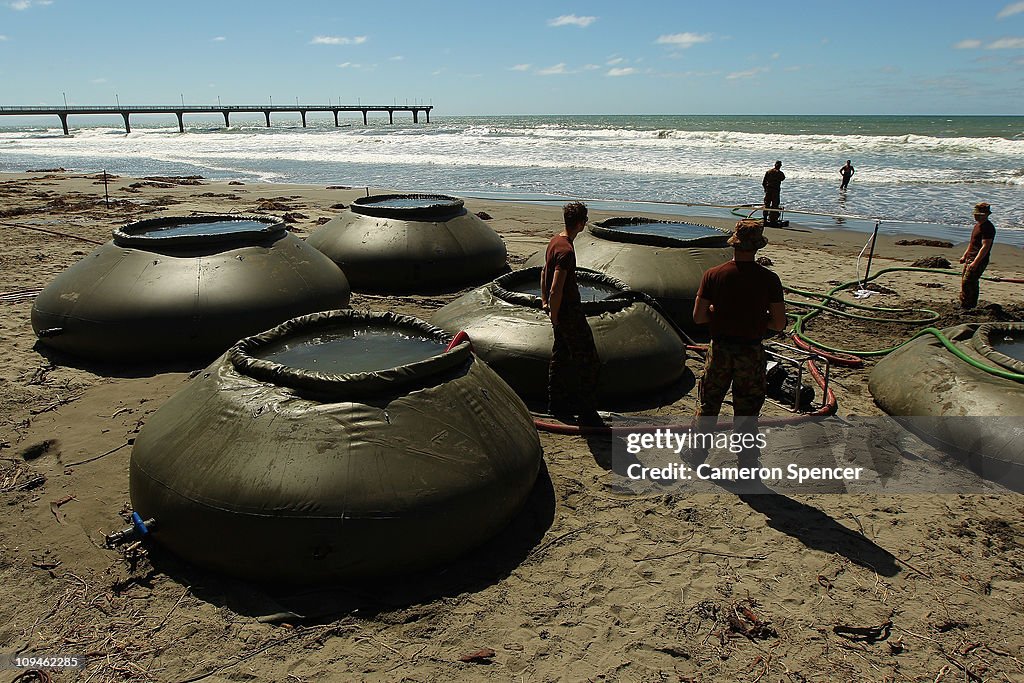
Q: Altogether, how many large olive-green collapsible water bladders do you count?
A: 6